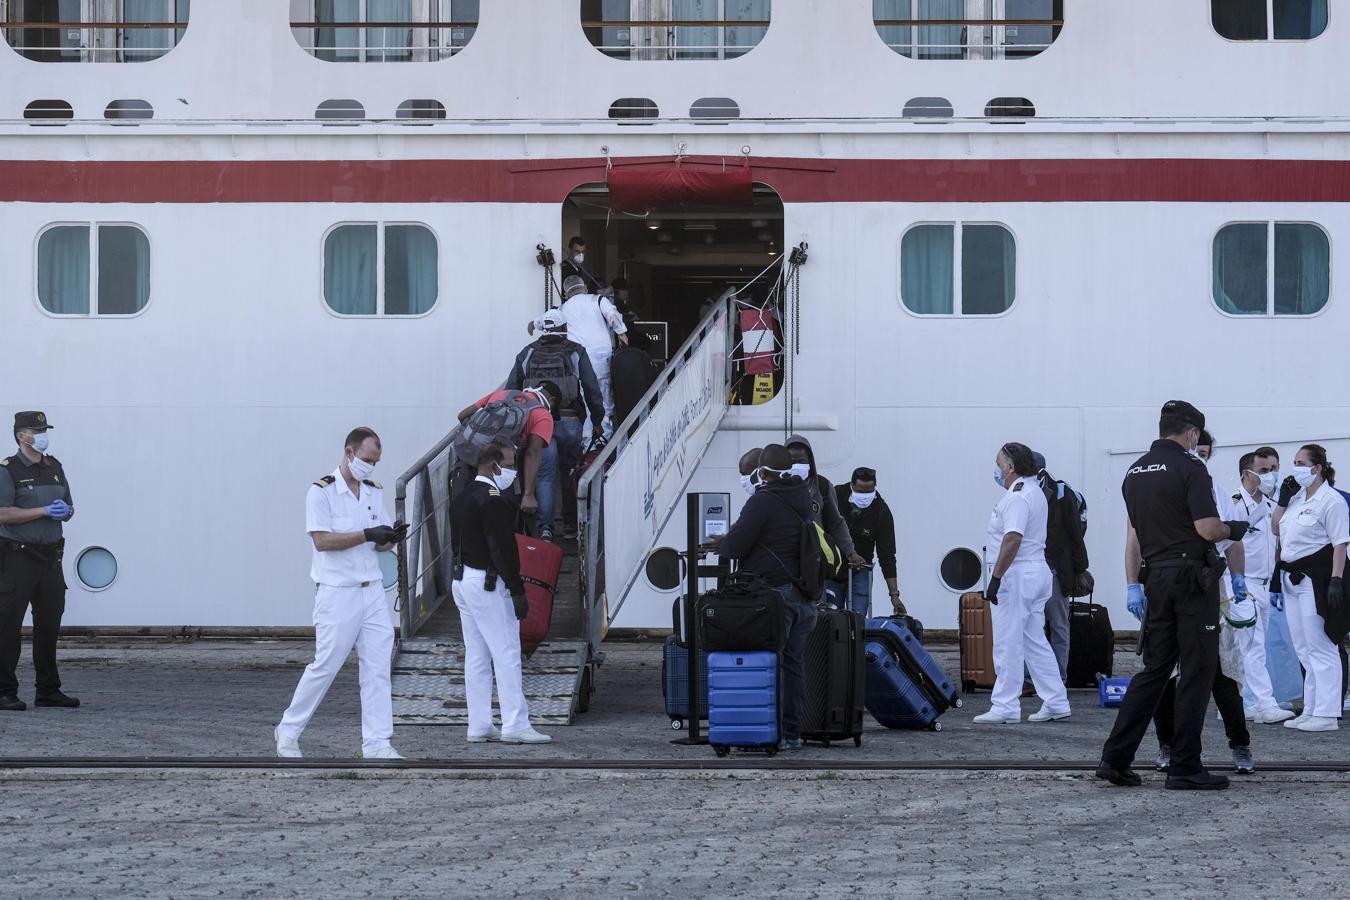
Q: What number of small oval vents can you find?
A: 8